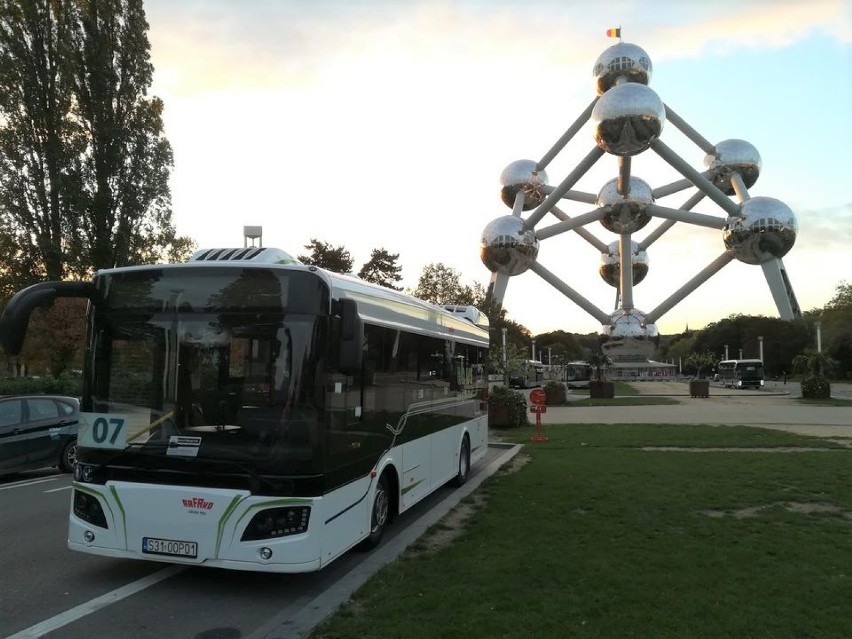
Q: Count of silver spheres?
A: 9